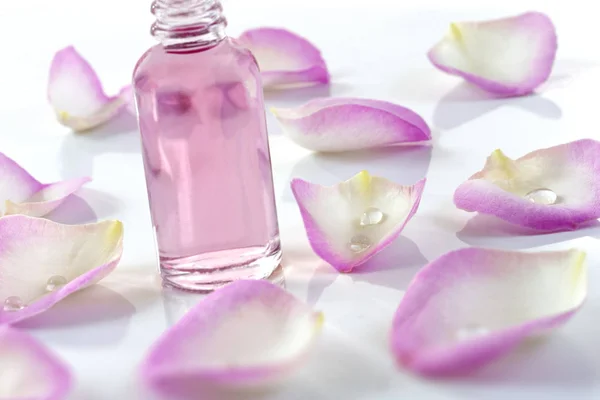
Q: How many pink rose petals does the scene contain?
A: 11